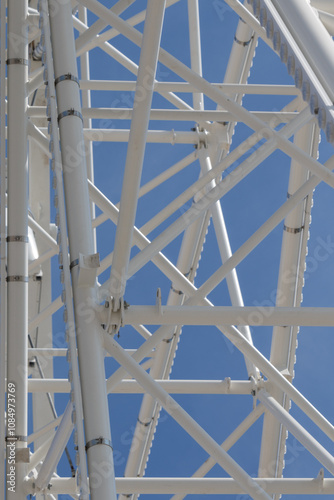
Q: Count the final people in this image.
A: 0